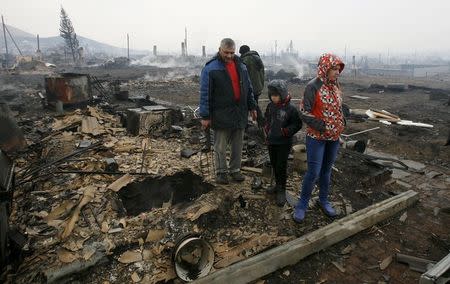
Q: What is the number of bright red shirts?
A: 1